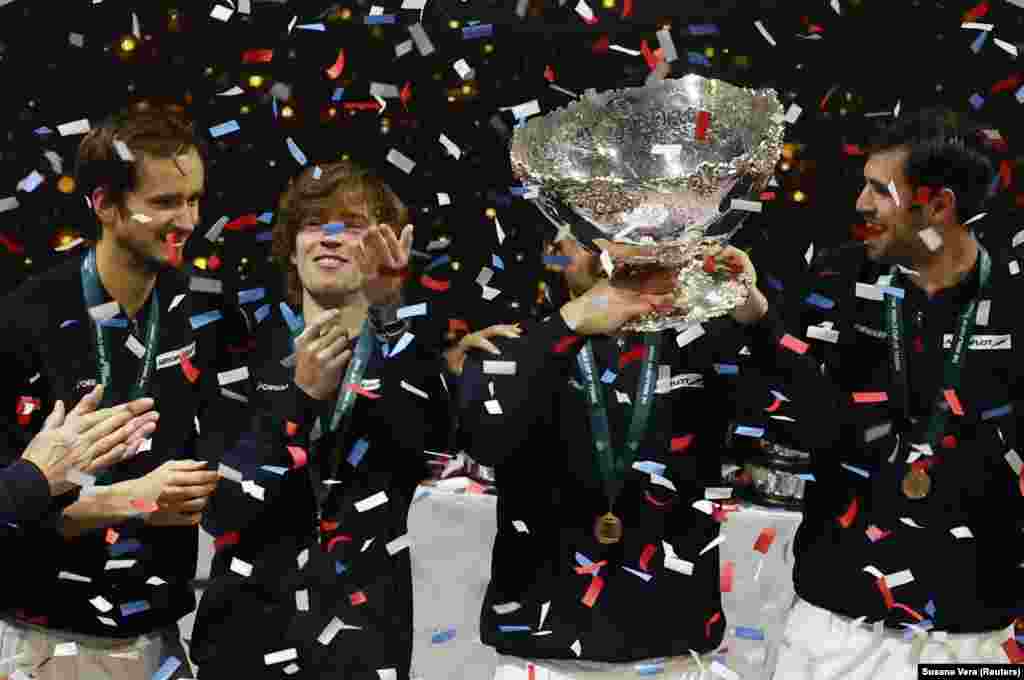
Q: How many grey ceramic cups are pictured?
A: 0